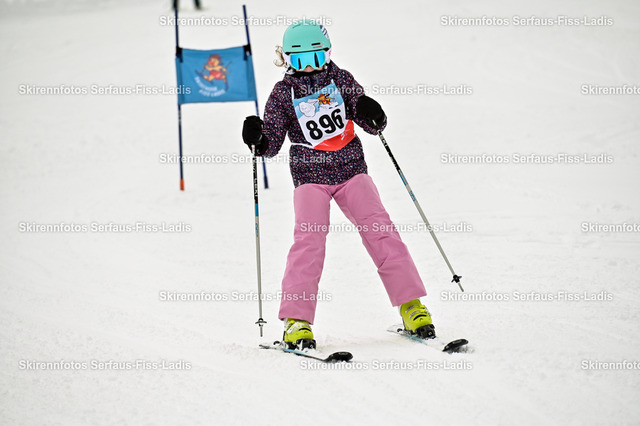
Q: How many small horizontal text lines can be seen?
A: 15